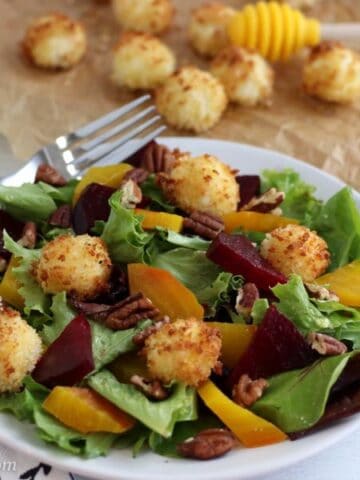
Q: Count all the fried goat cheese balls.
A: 12